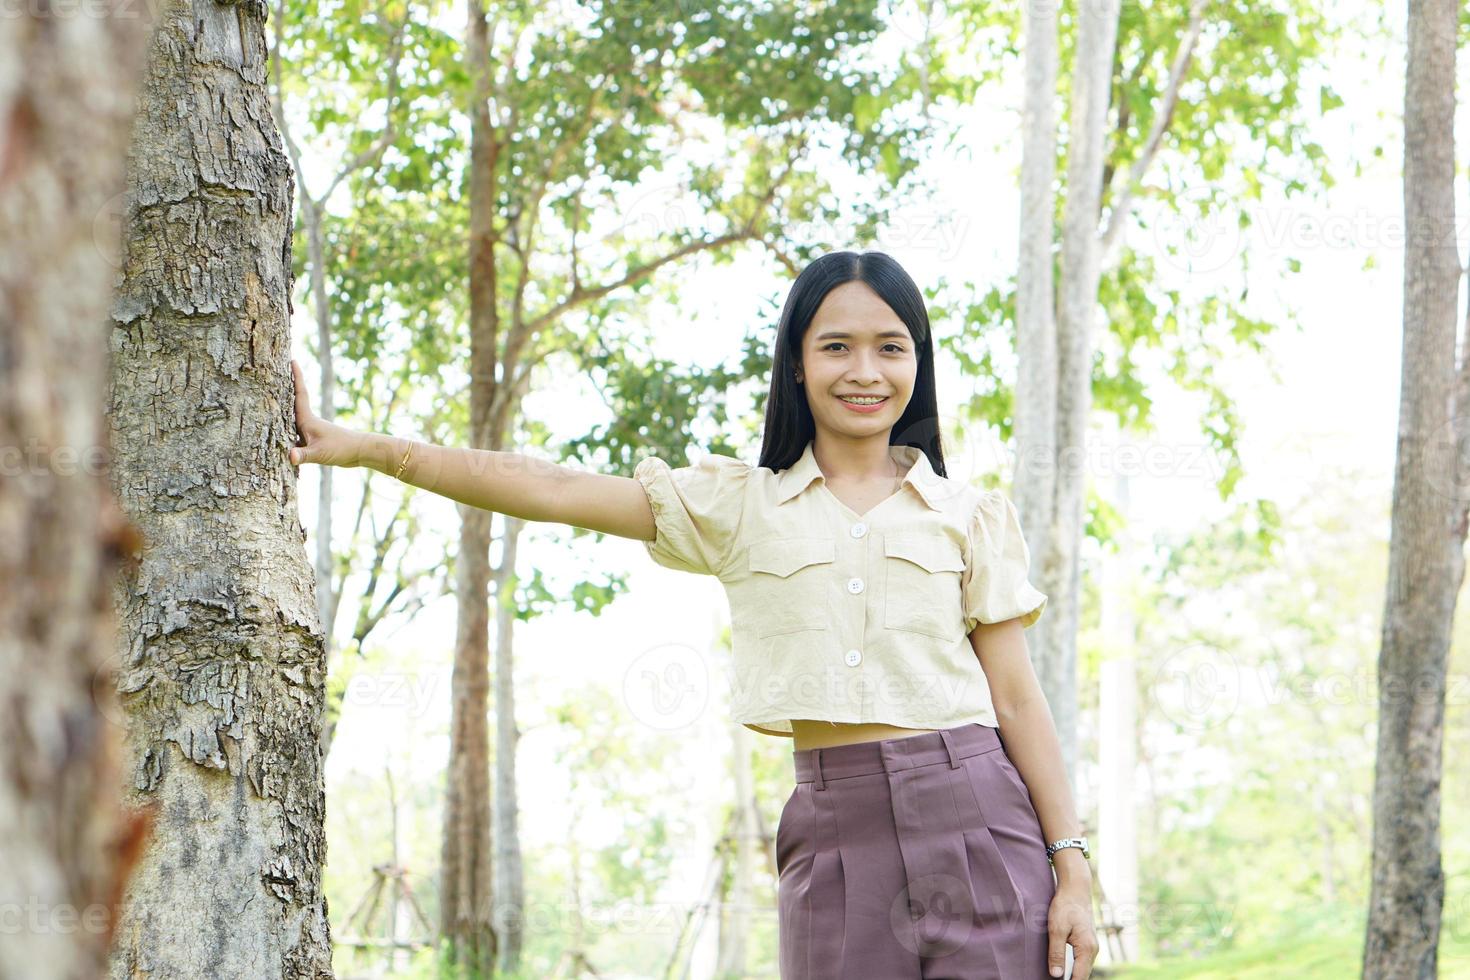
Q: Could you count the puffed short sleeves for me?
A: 2